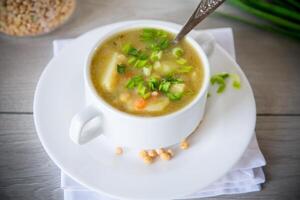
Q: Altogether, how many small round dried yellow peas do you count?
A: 8